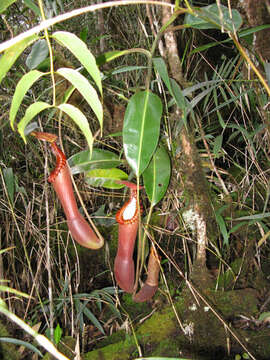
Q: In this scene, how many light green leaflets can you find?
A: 6